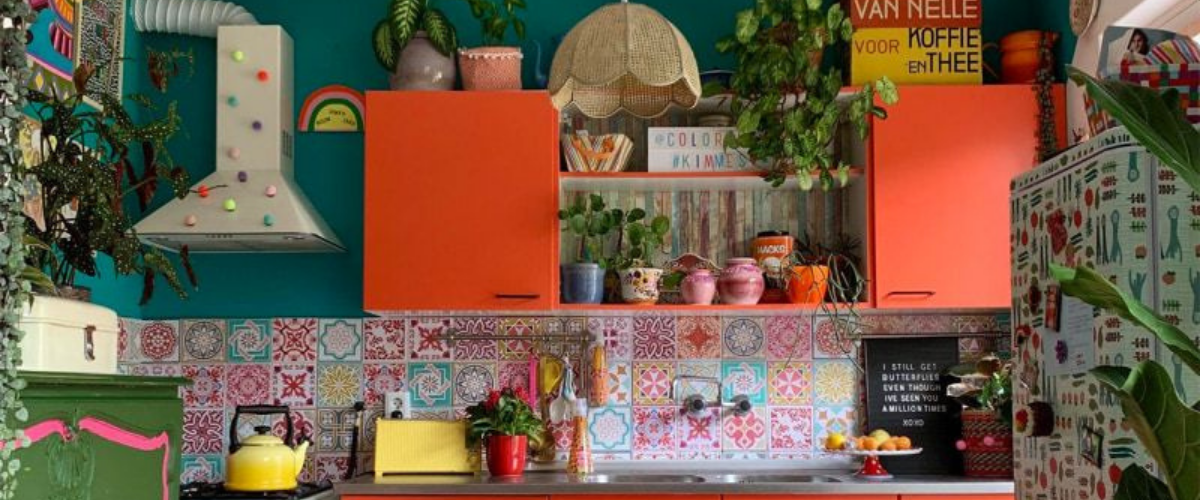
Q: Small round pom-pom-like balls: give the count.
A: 11